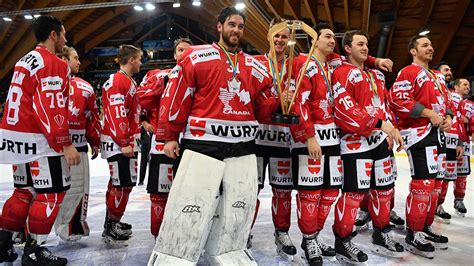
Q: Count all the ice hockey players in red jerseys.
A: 11